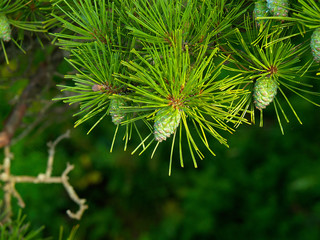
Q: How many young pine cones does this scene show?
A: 7